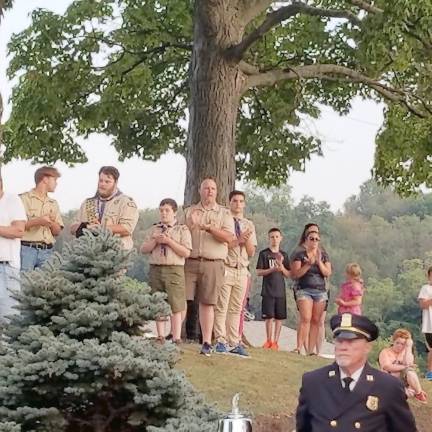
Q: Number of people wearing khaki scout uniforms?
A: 5